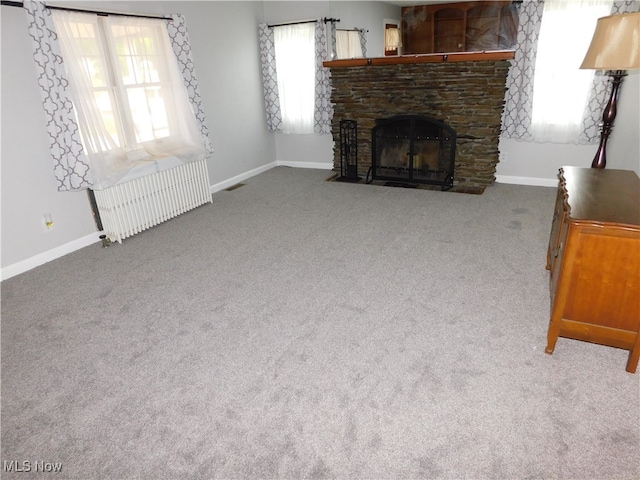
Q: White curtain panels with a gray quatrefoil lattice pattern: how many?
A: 6